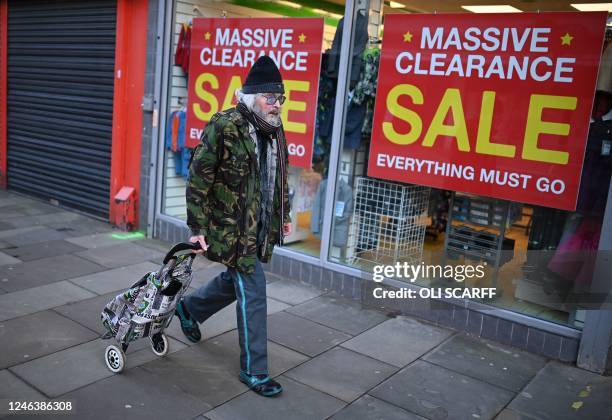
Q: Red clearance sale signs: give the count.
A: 2